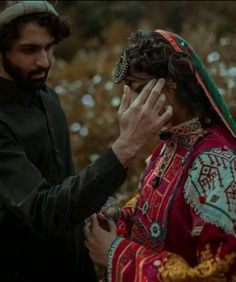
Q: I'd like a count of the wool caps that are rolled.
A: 1